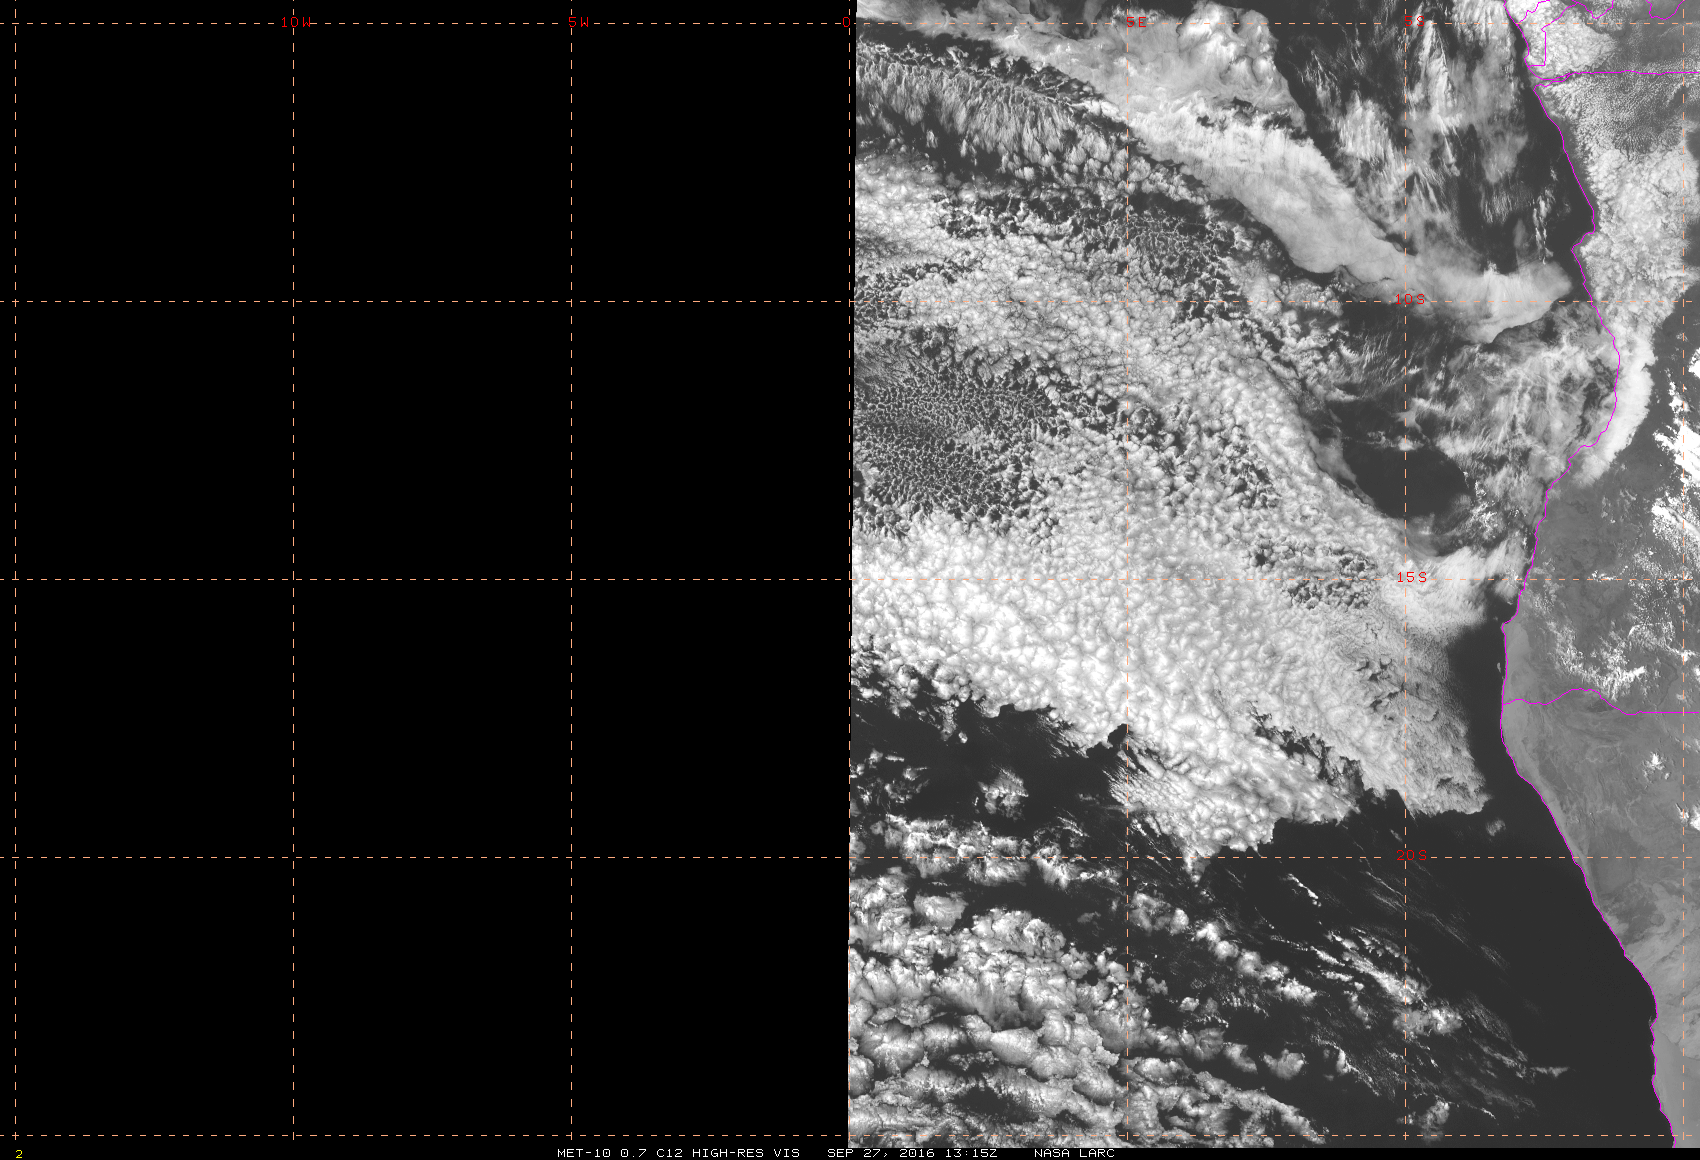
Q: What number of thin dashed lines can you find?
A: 12